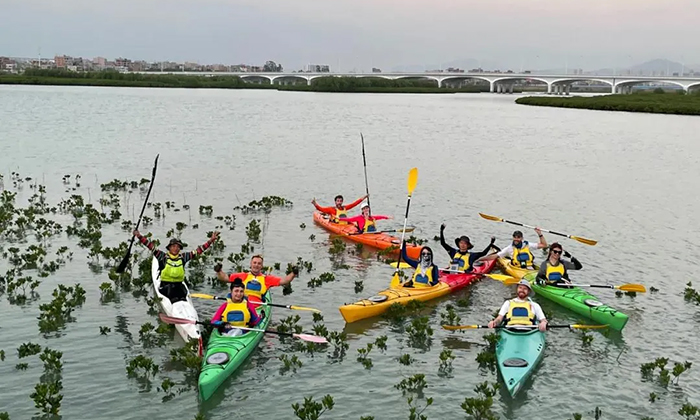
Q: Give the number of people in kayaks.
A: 10